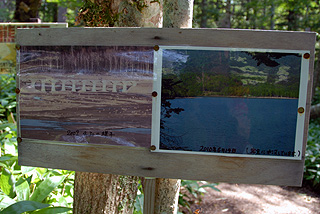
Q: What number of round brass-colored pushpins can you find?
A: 8